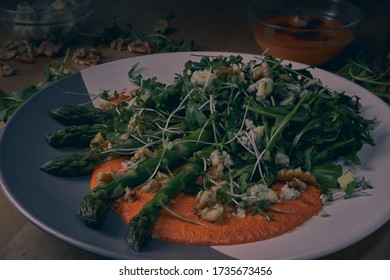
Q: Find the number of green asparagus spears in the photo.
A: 5